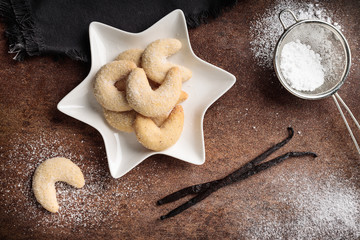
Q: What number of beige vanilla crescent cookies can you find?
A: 7